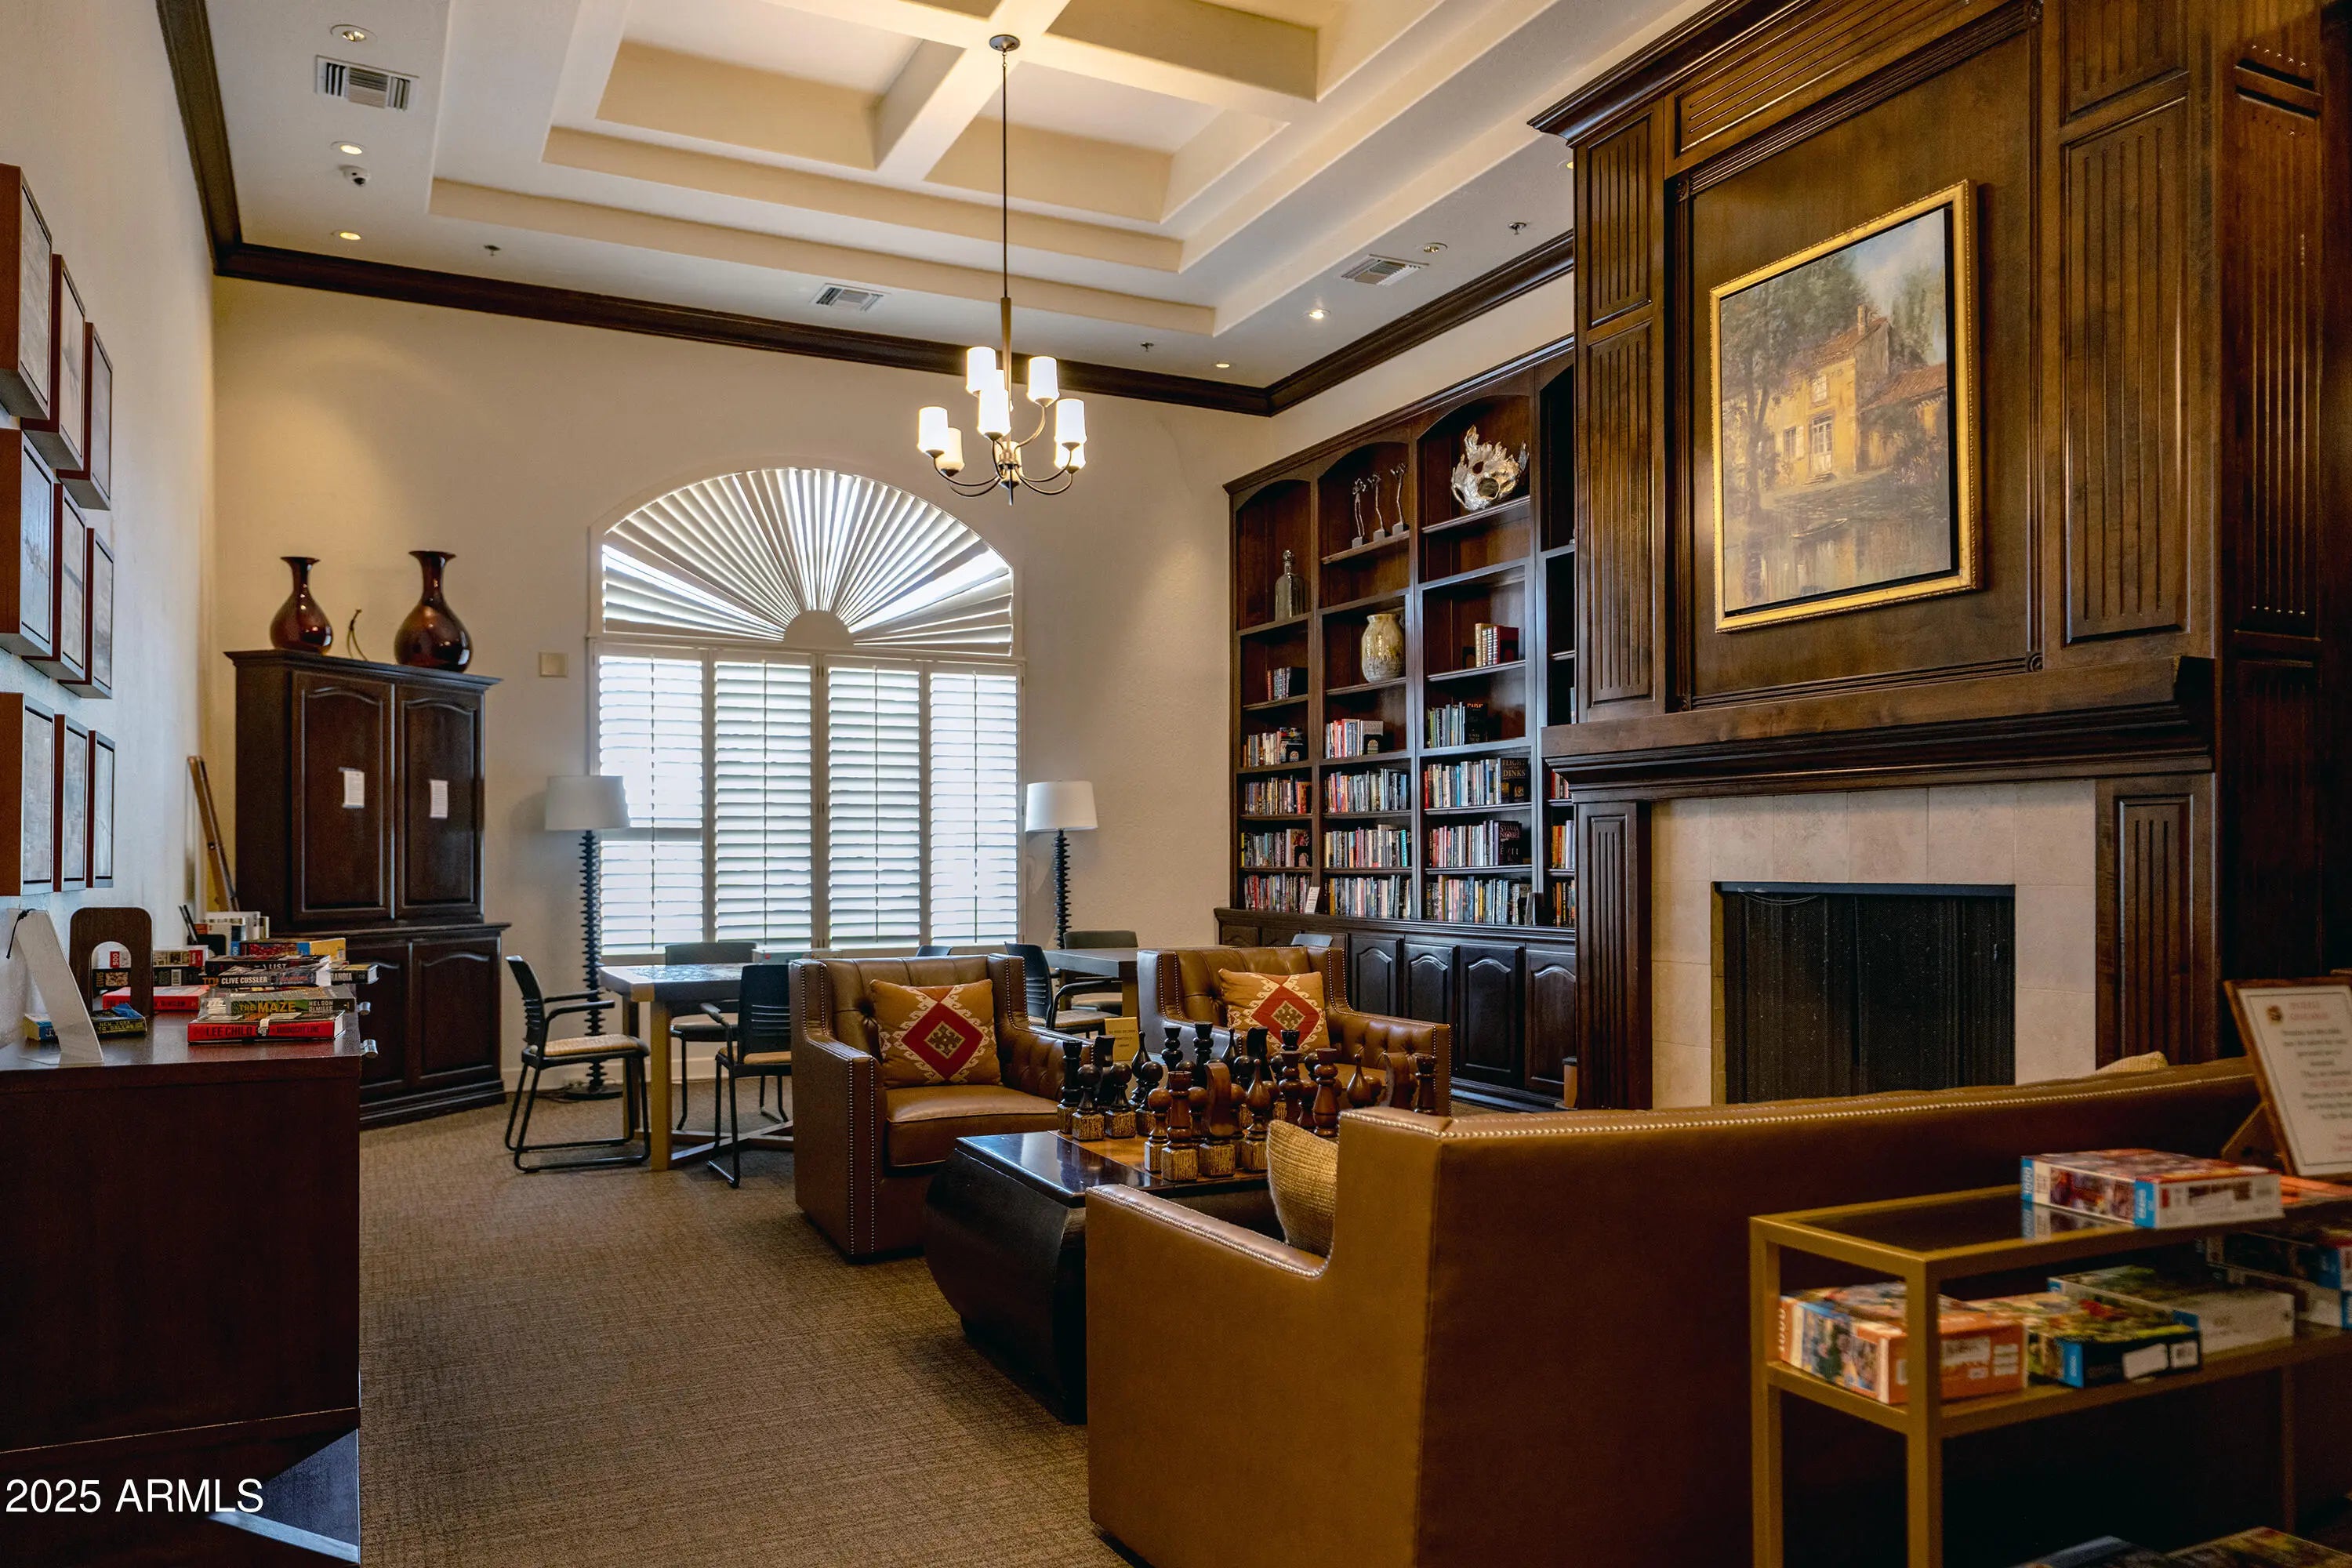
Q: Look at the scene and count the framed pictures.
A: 10